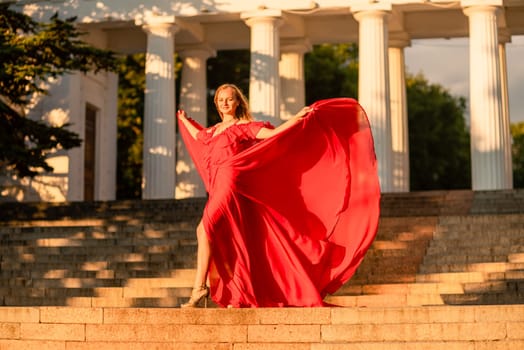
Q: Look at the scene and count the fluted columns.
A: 8